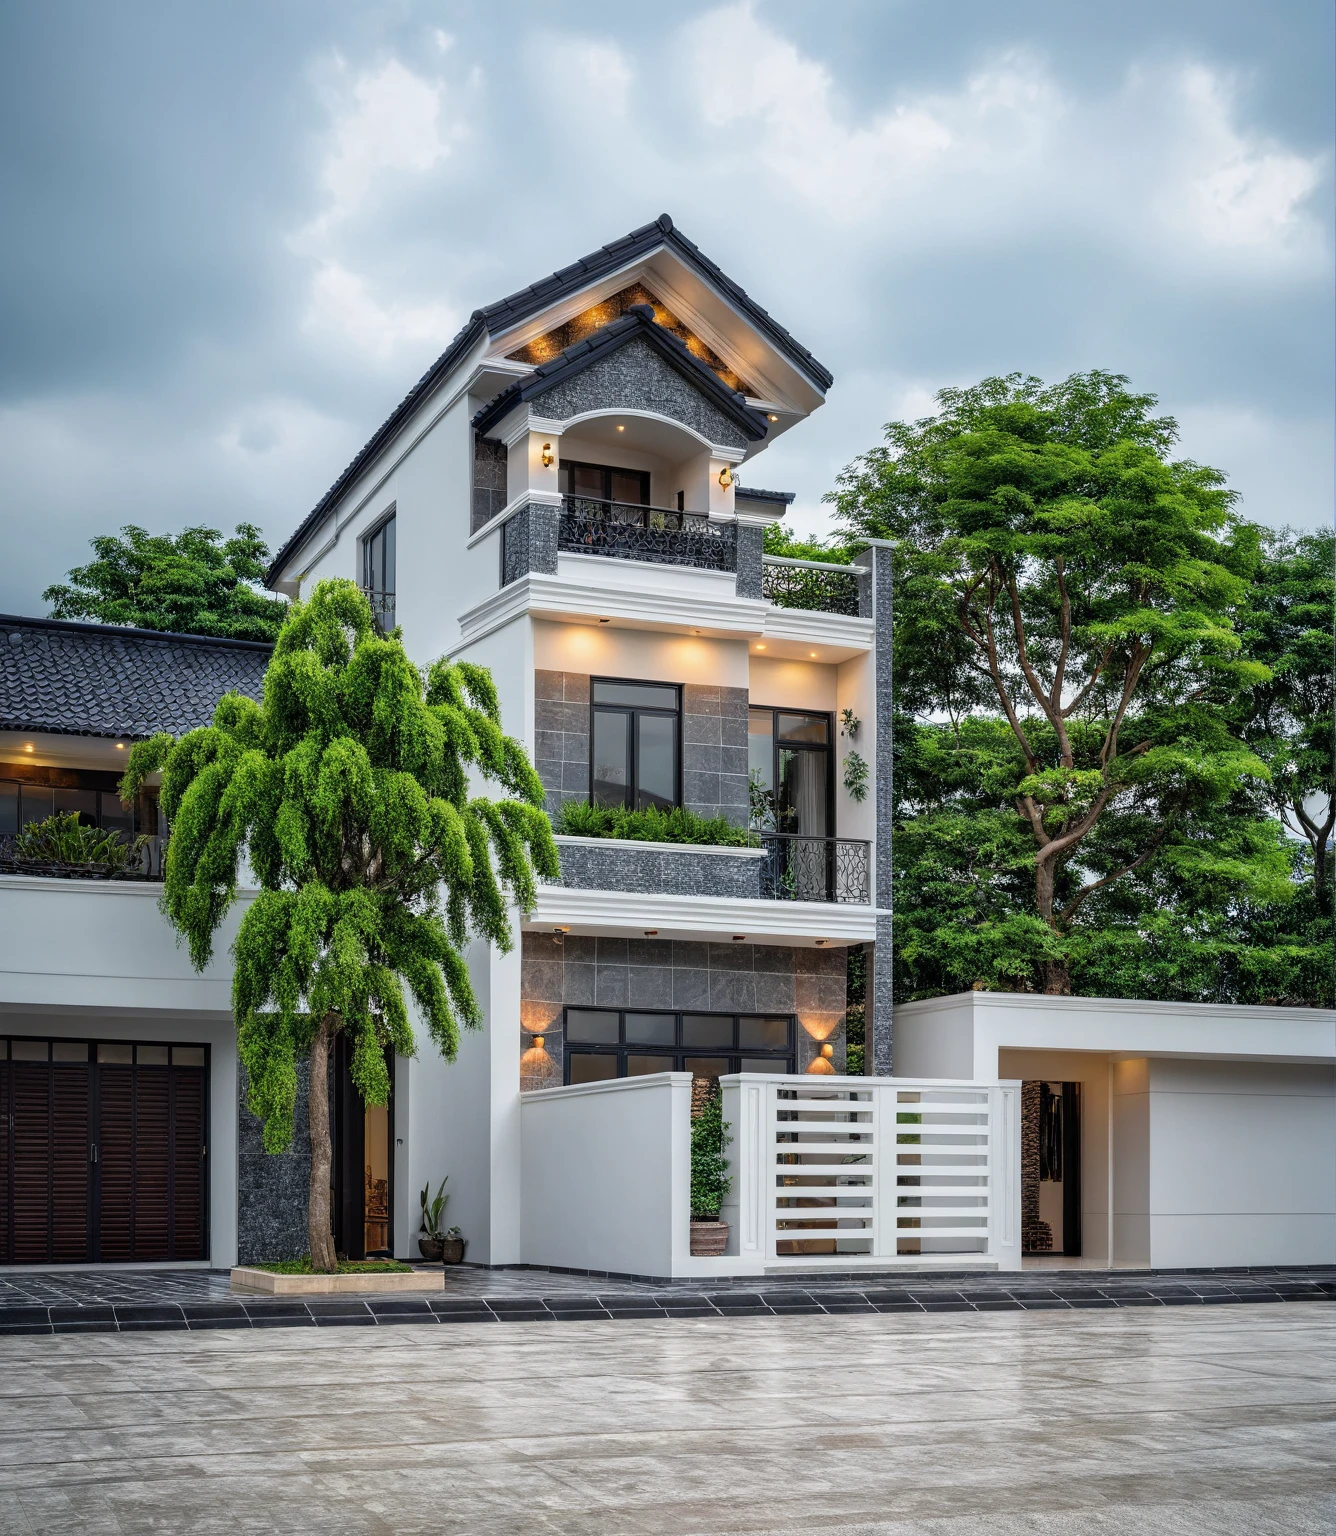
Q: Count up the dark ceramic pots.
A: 2